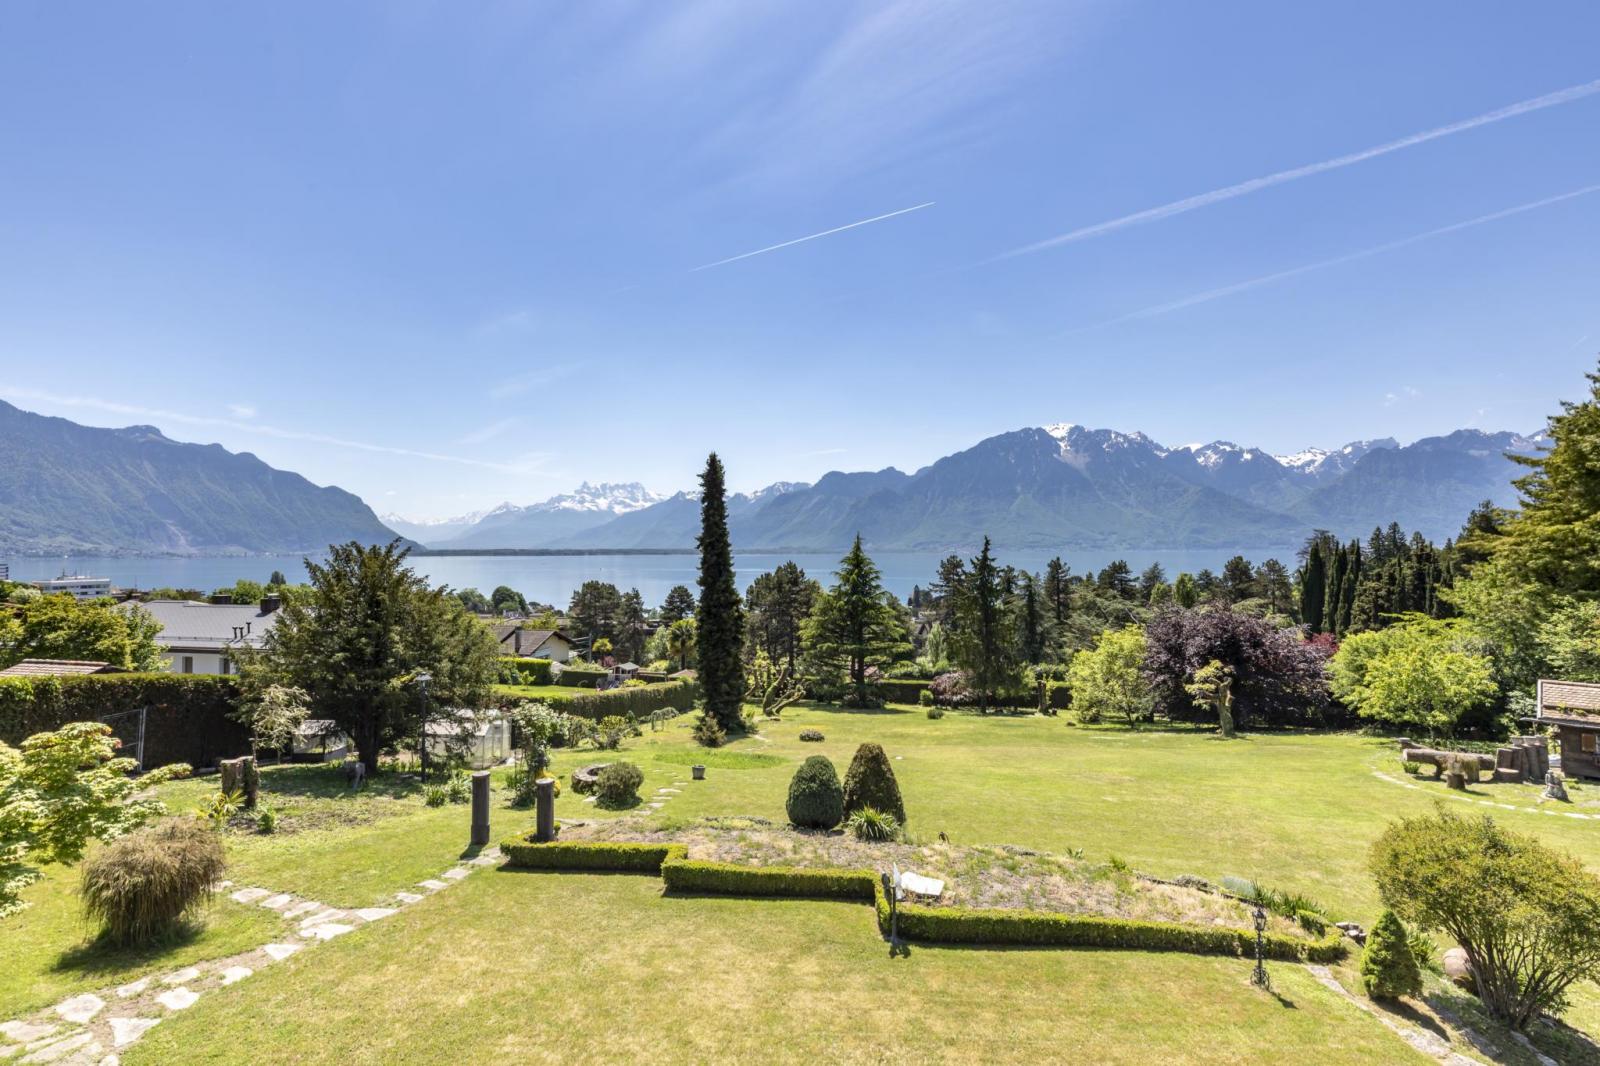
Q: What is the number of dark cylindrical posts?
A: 2